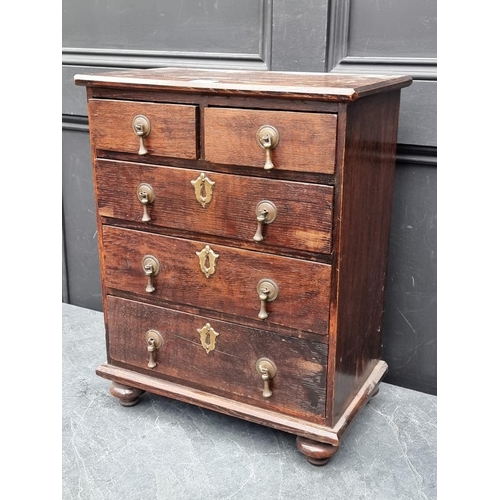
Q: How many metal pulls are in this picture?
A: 8